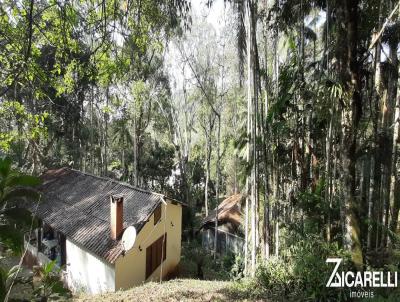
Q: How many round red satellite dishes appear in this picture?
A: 0